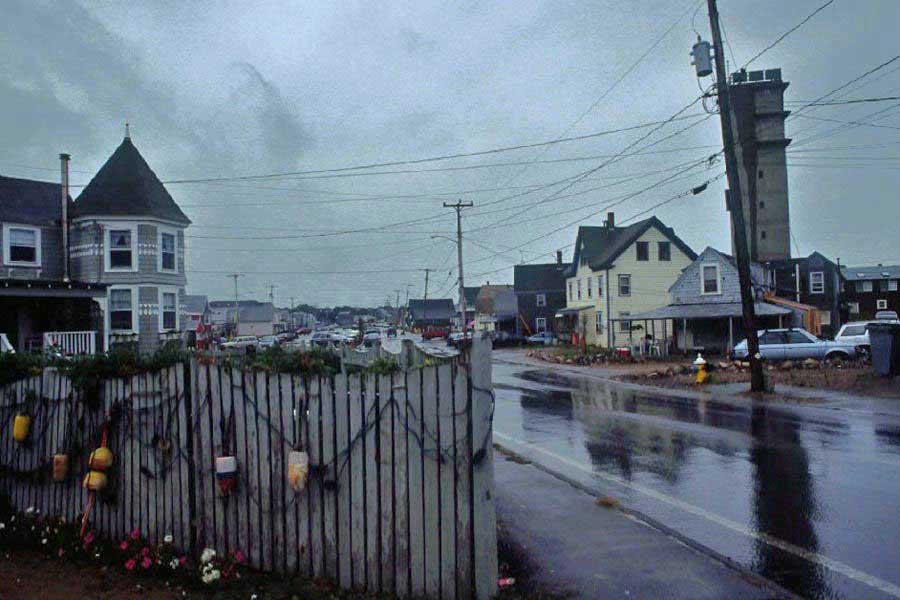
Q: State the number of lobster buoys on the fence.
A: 6